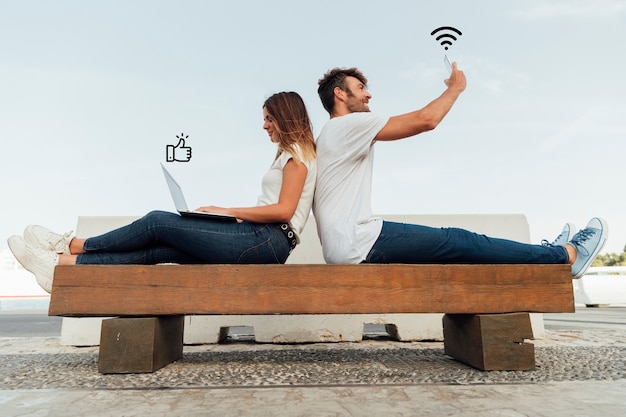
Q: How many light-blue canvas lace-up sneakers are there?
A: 2